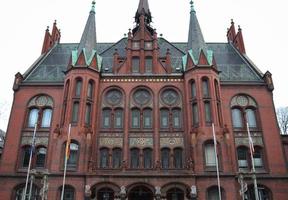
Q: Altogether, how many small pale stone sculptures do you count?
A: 4